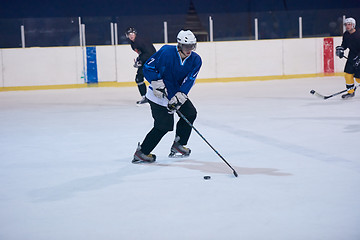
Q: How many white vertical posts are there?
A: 10